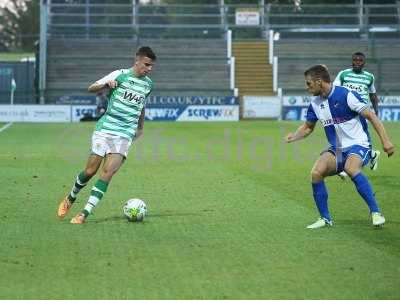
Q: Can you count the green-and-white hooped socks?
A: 2